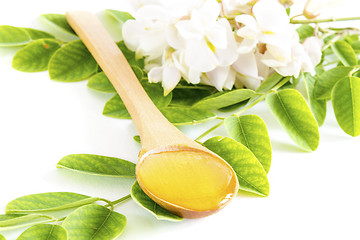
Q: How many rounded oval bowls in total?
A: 1